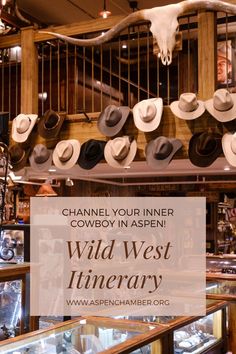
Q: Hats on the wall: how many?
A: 14